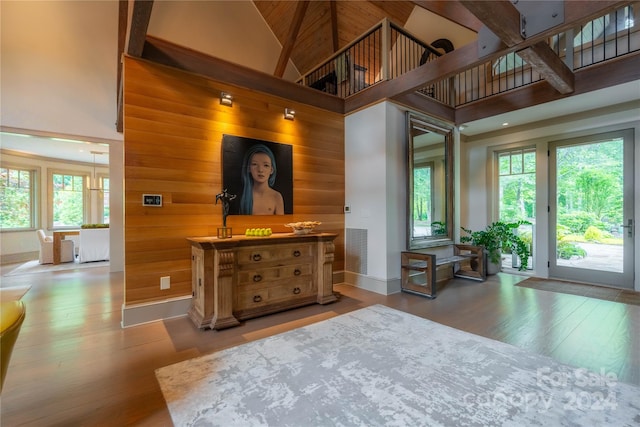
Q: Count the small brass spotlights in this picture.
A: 2